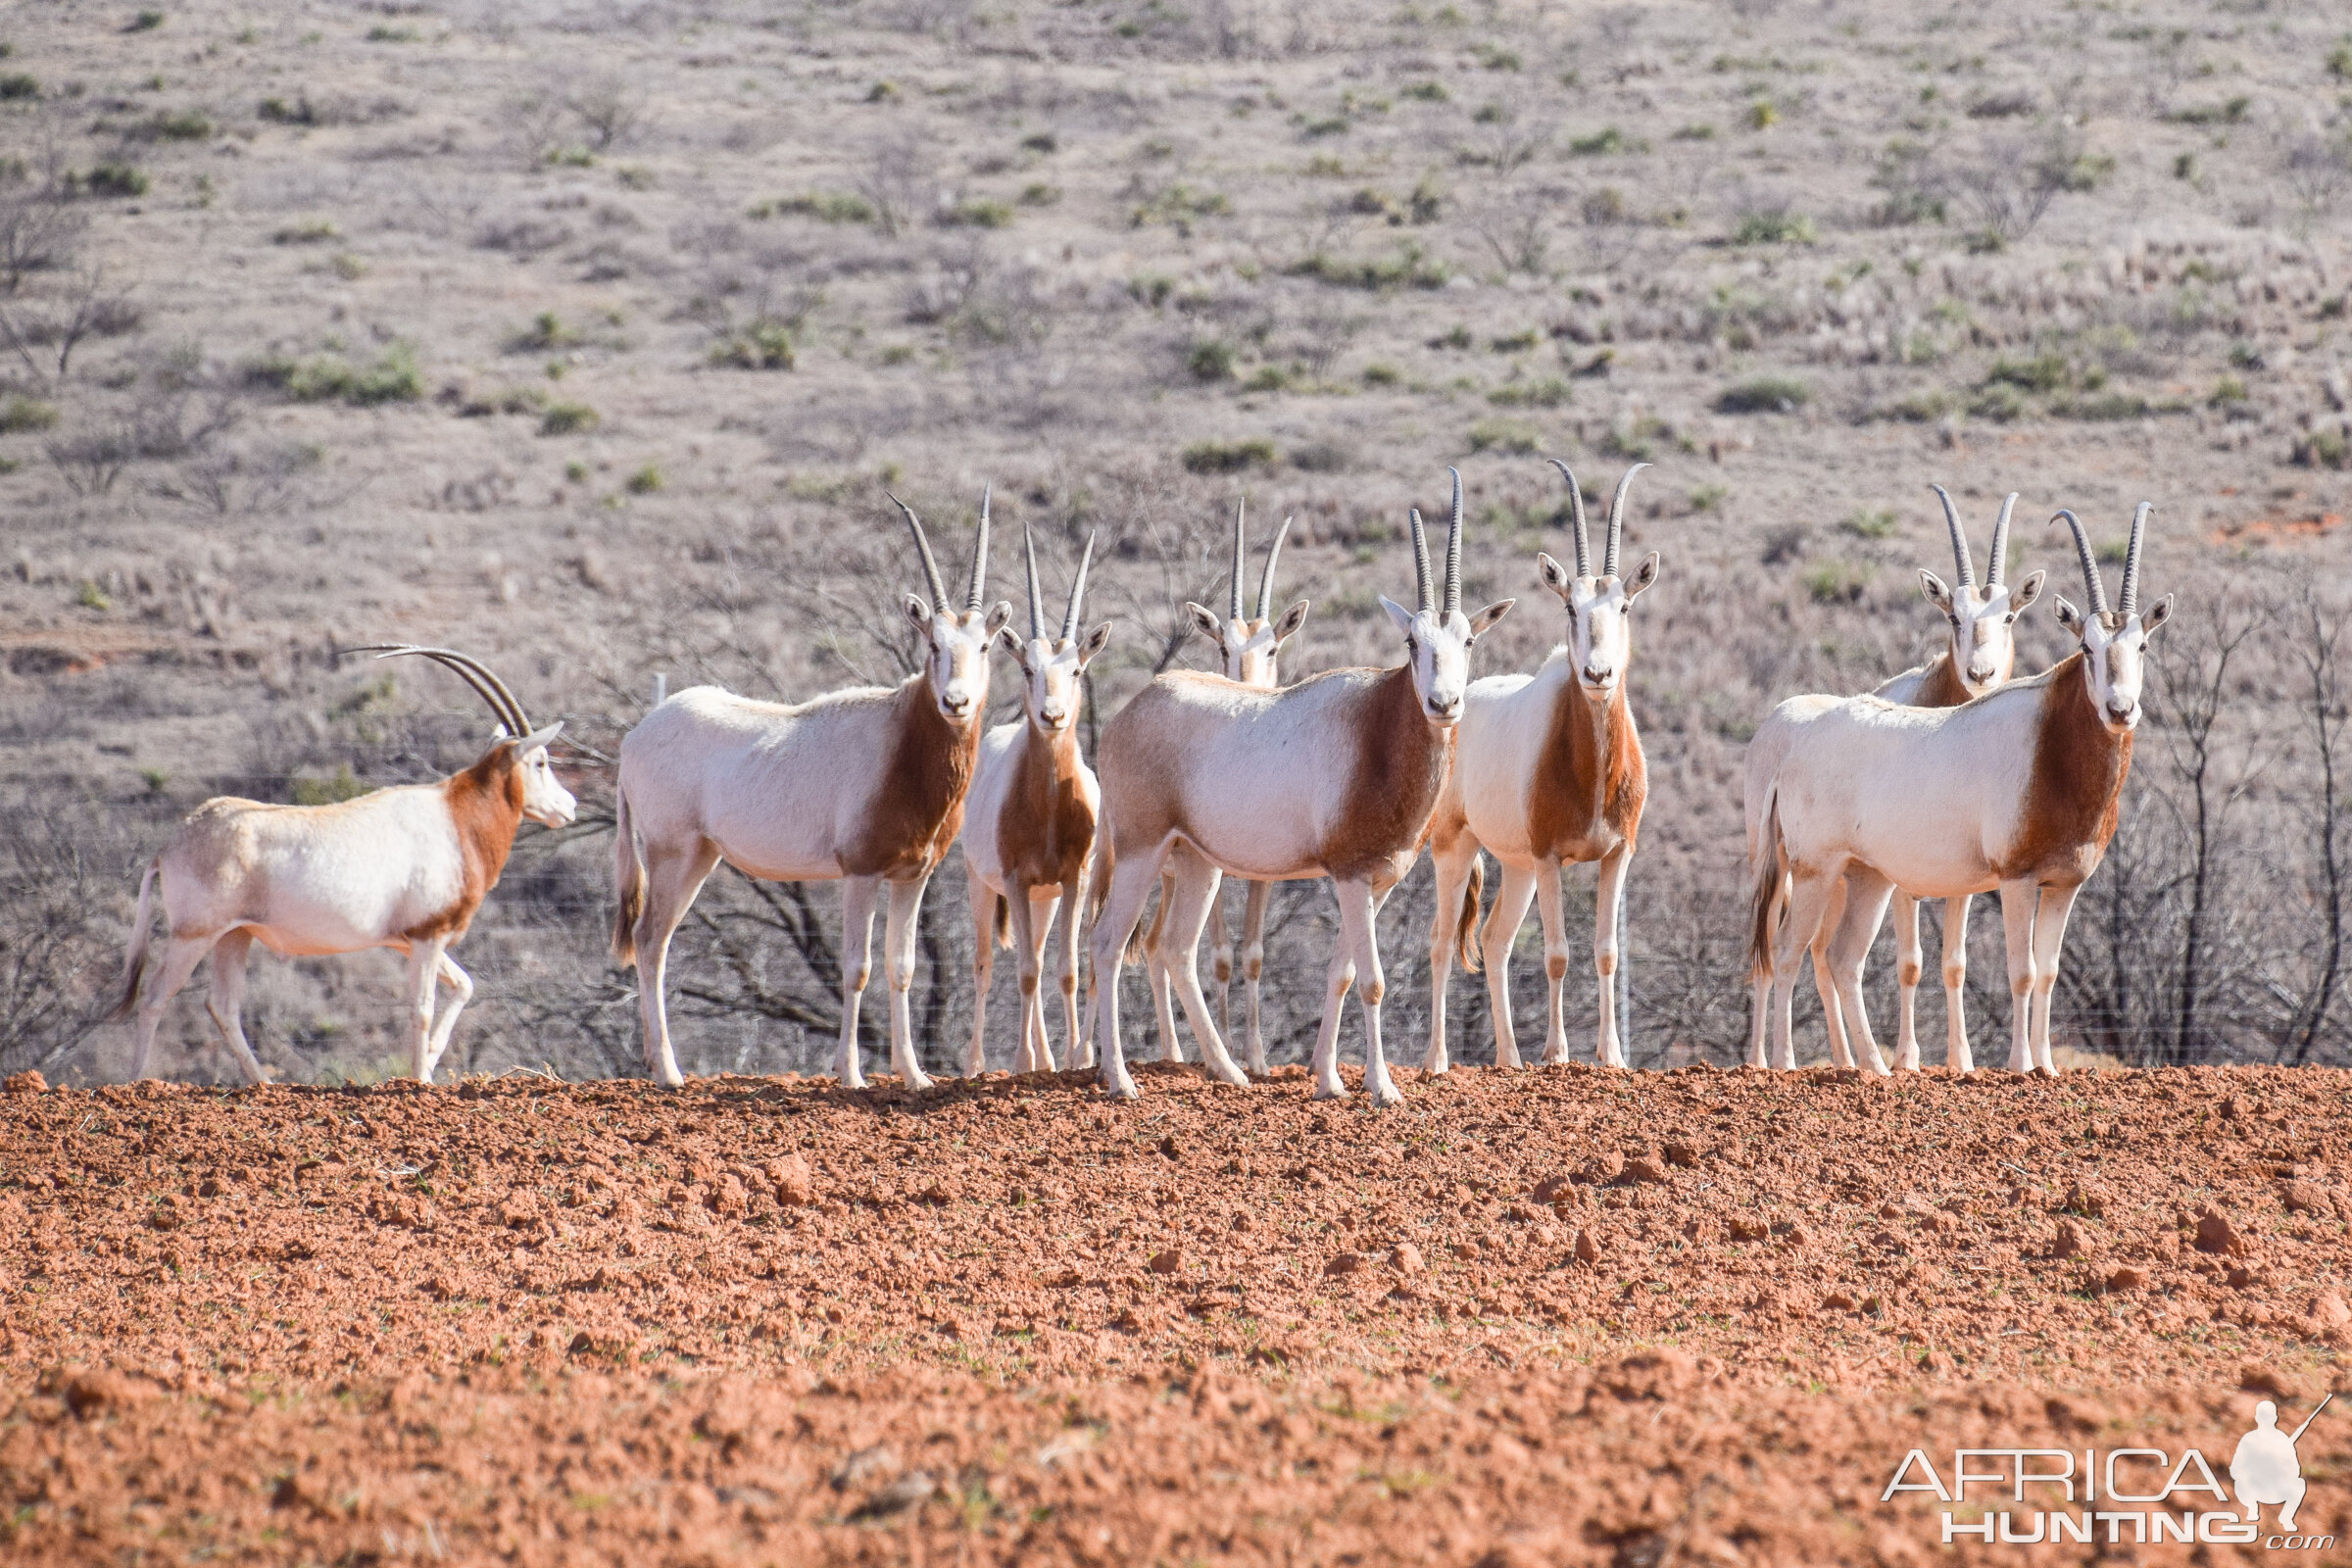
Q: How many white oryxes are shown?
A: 8